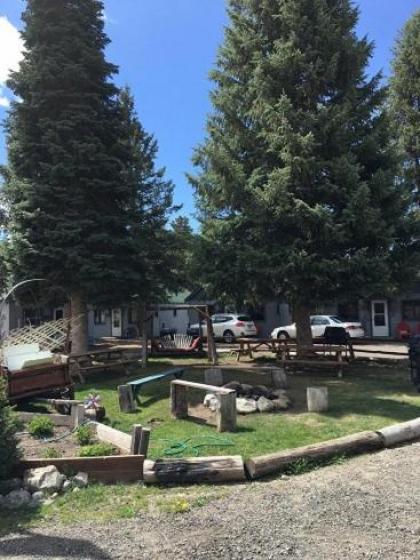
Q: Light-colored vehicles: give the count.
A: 2